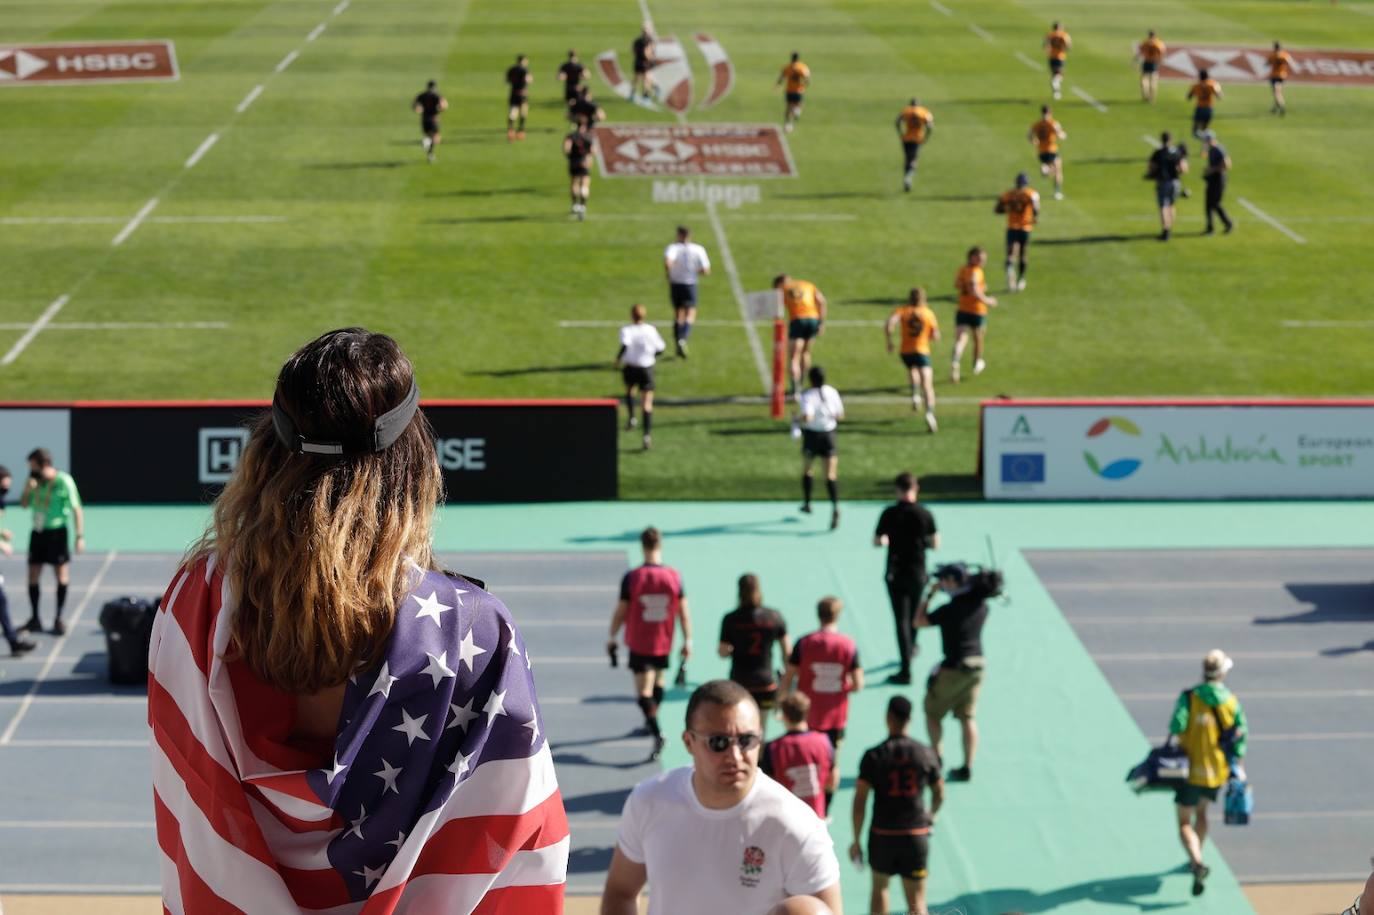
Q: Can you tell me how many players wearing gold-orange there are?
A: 11